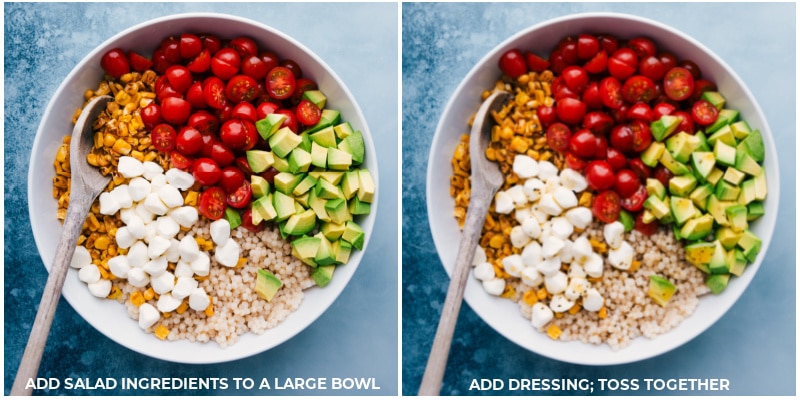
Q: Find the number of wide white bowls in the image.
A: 2